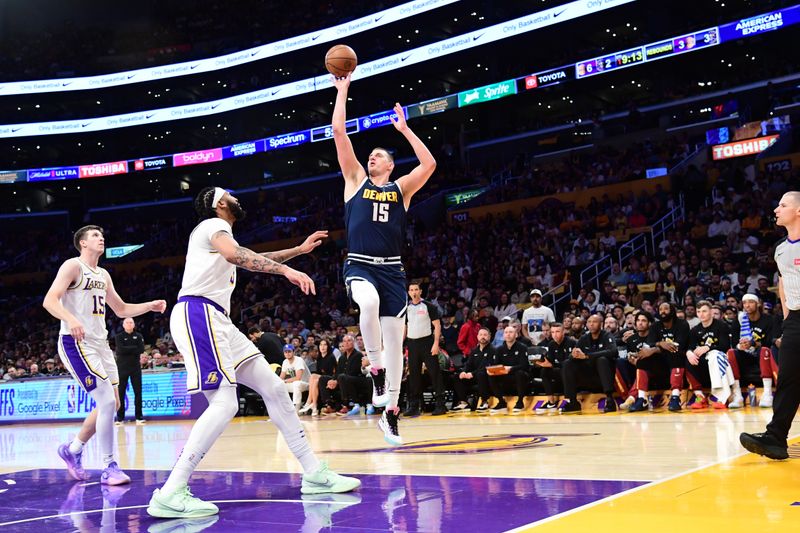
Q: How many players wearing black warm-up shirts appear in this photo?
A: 4